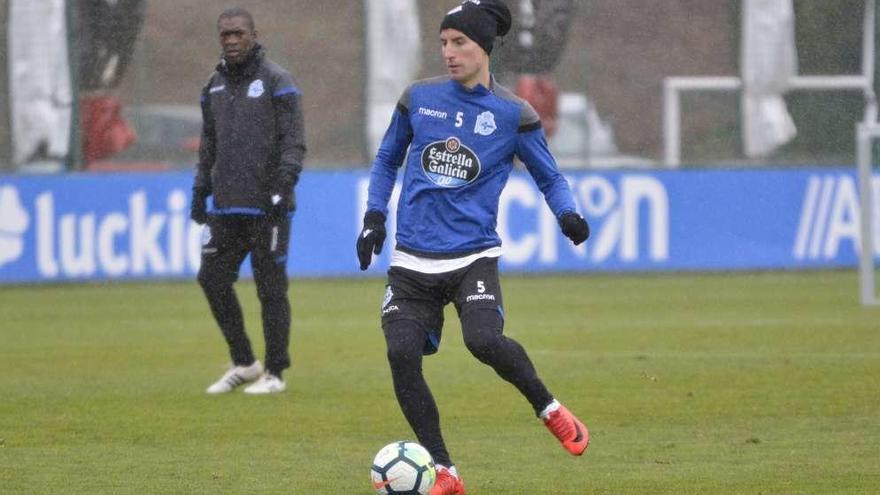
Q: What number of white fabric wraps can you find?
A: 3